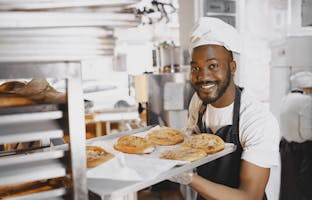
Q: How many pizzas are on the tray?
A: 5